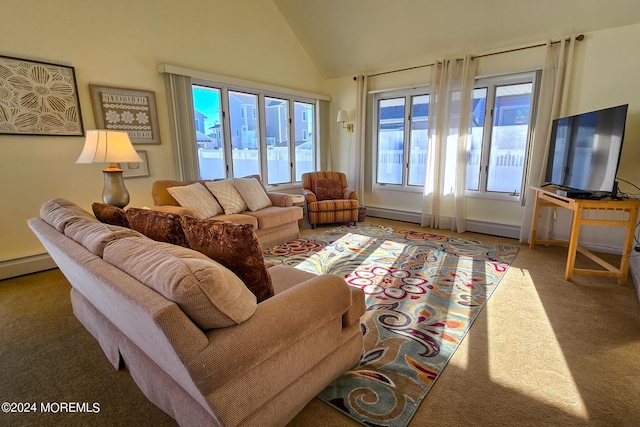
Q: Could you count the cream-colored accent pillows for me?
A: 3